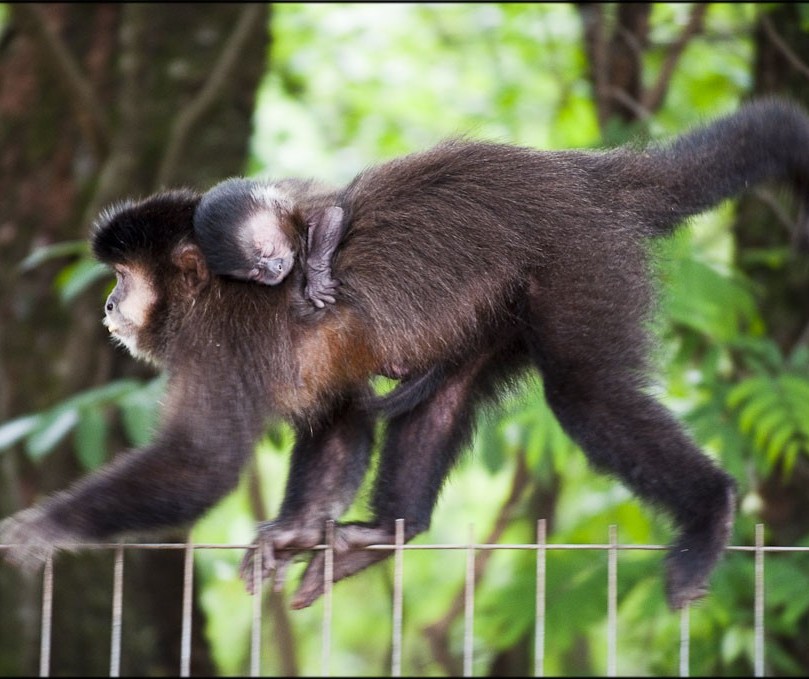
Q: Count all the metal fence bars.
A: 11